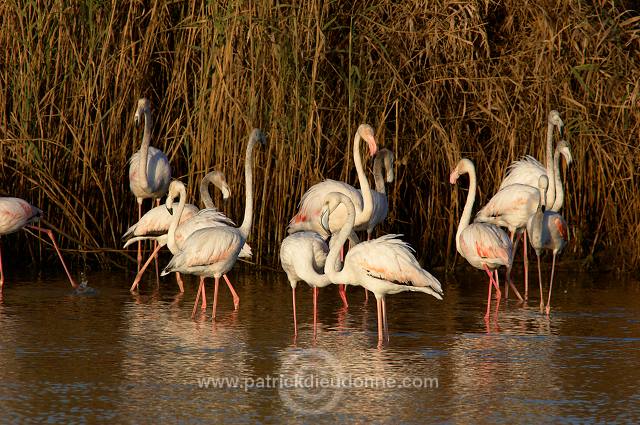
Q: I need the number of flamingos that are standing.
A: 13